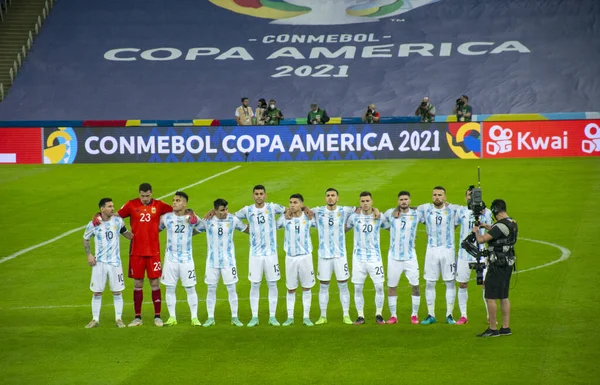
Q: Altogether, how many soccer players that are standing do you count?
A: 11